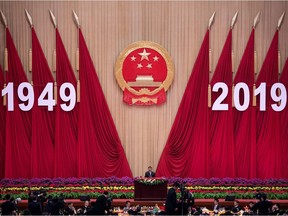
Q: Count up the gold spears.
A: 8